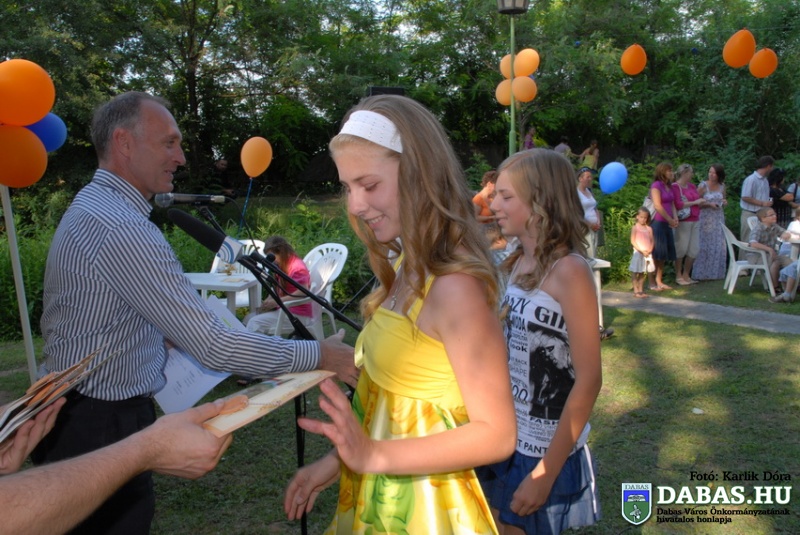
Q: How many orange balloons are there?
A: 10